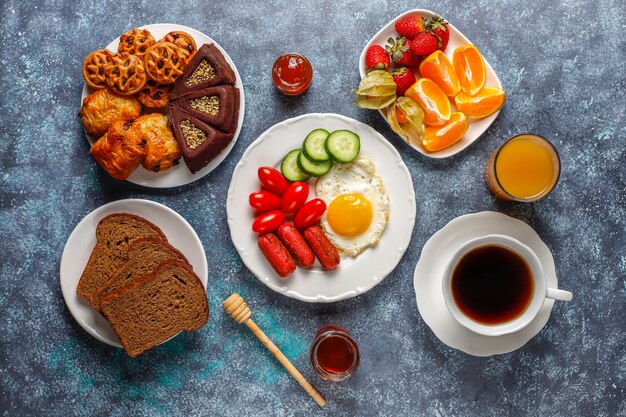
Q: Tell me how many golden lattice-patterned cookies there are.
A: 6